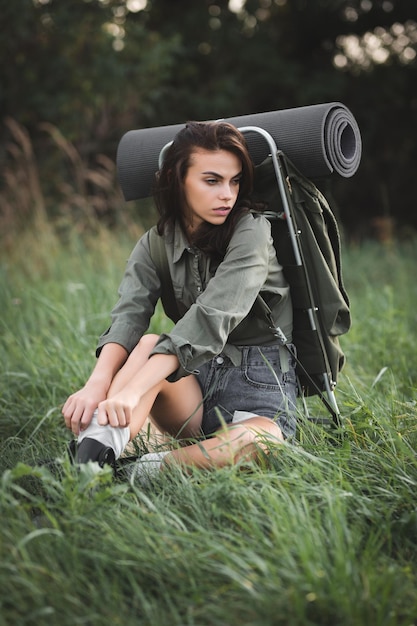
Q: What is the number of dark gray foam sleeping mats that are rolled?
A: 1